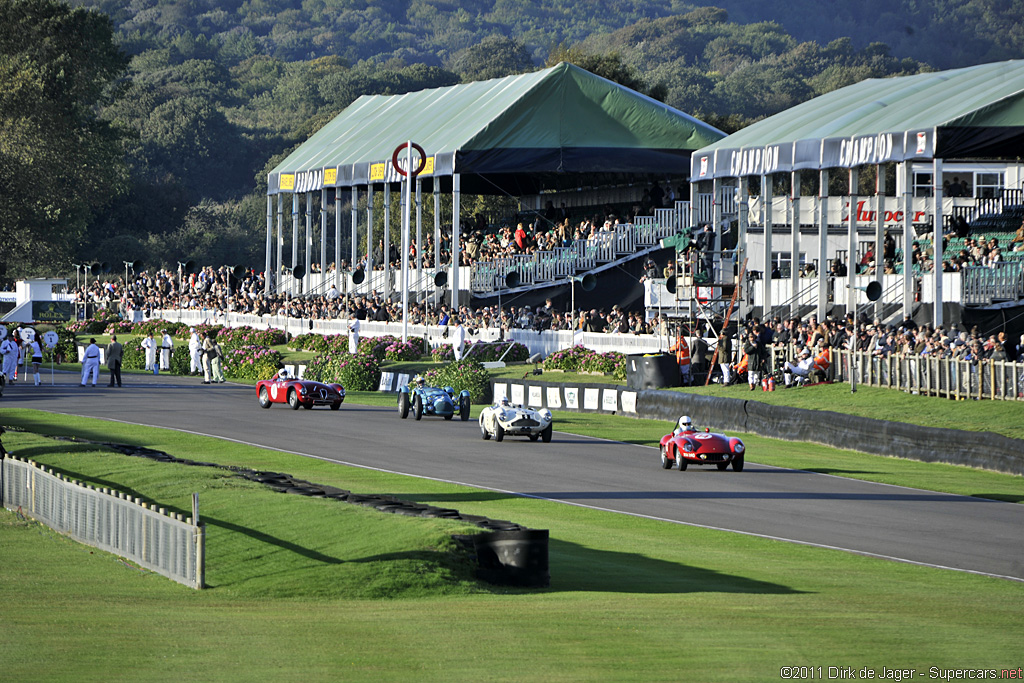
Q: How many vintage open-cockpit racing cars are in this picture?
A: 4